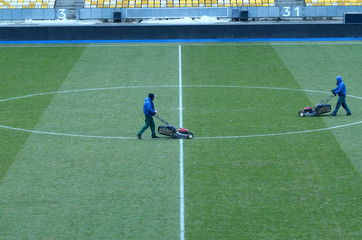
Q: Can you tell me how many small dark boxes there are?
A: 2